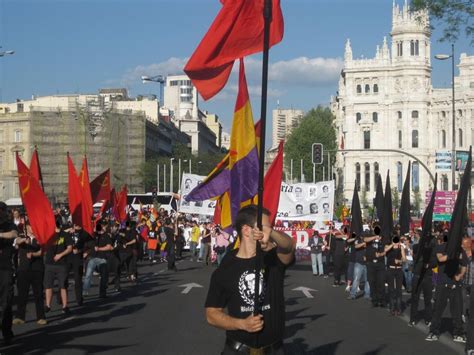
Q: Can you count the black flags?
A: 6